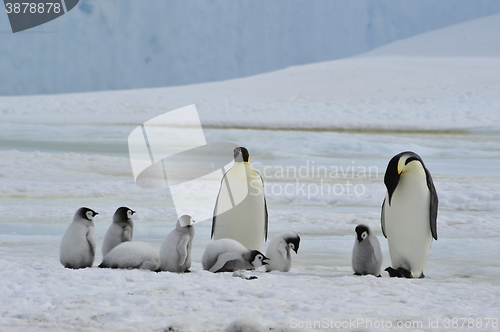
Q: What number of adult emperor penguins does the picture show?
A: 2